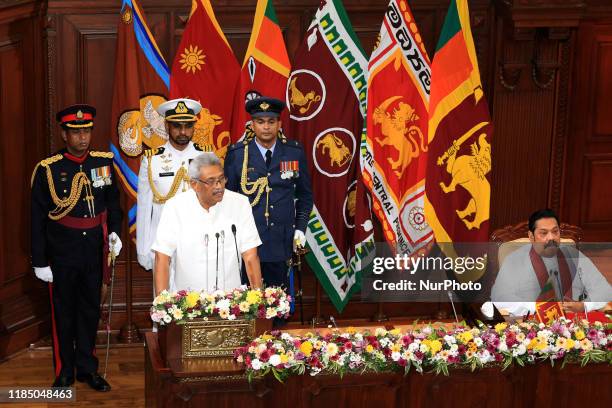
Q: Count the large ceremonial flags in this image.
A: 6